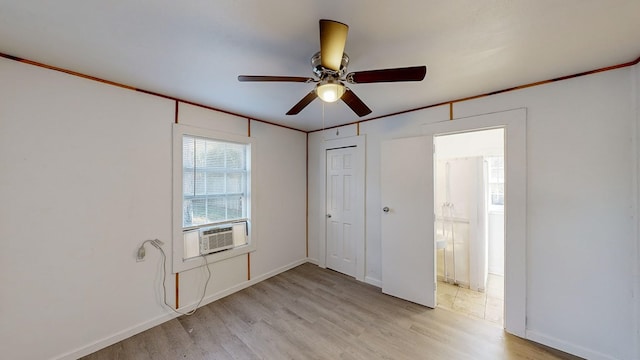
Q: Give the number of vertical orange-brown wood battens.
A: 7